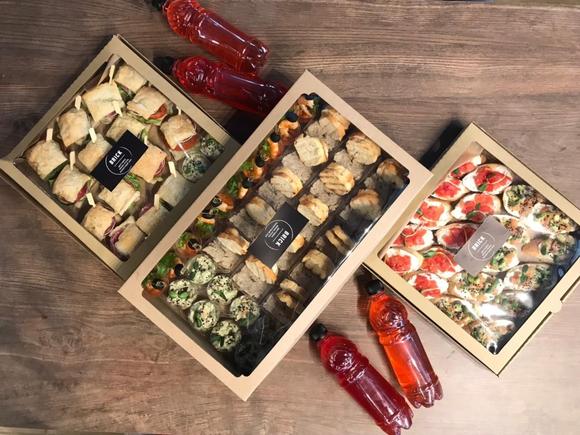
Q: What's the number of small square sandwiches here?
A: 15